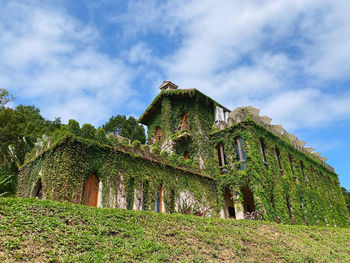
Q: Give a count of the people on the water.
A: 0